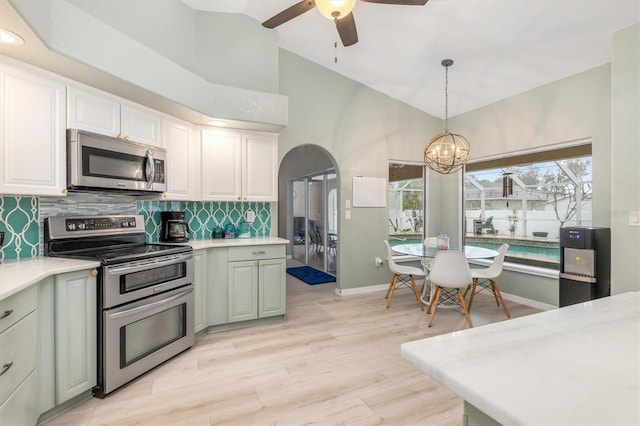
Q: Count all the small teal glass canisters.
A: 3